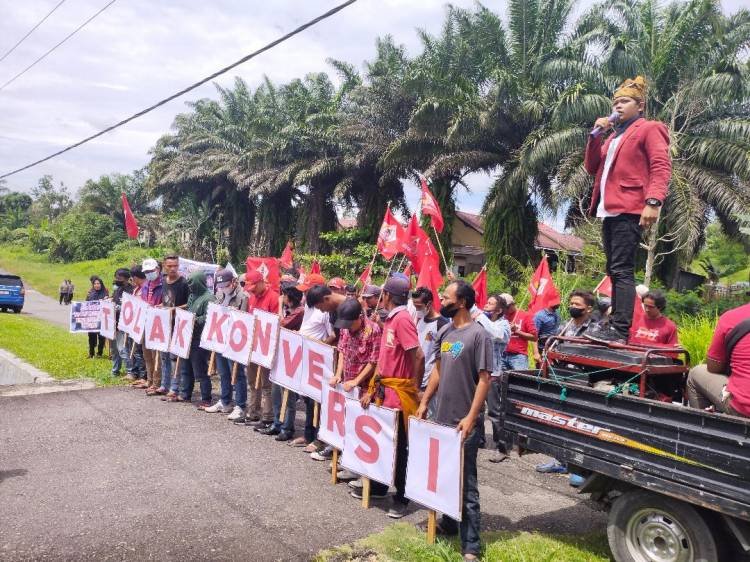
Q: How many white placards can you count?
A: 13